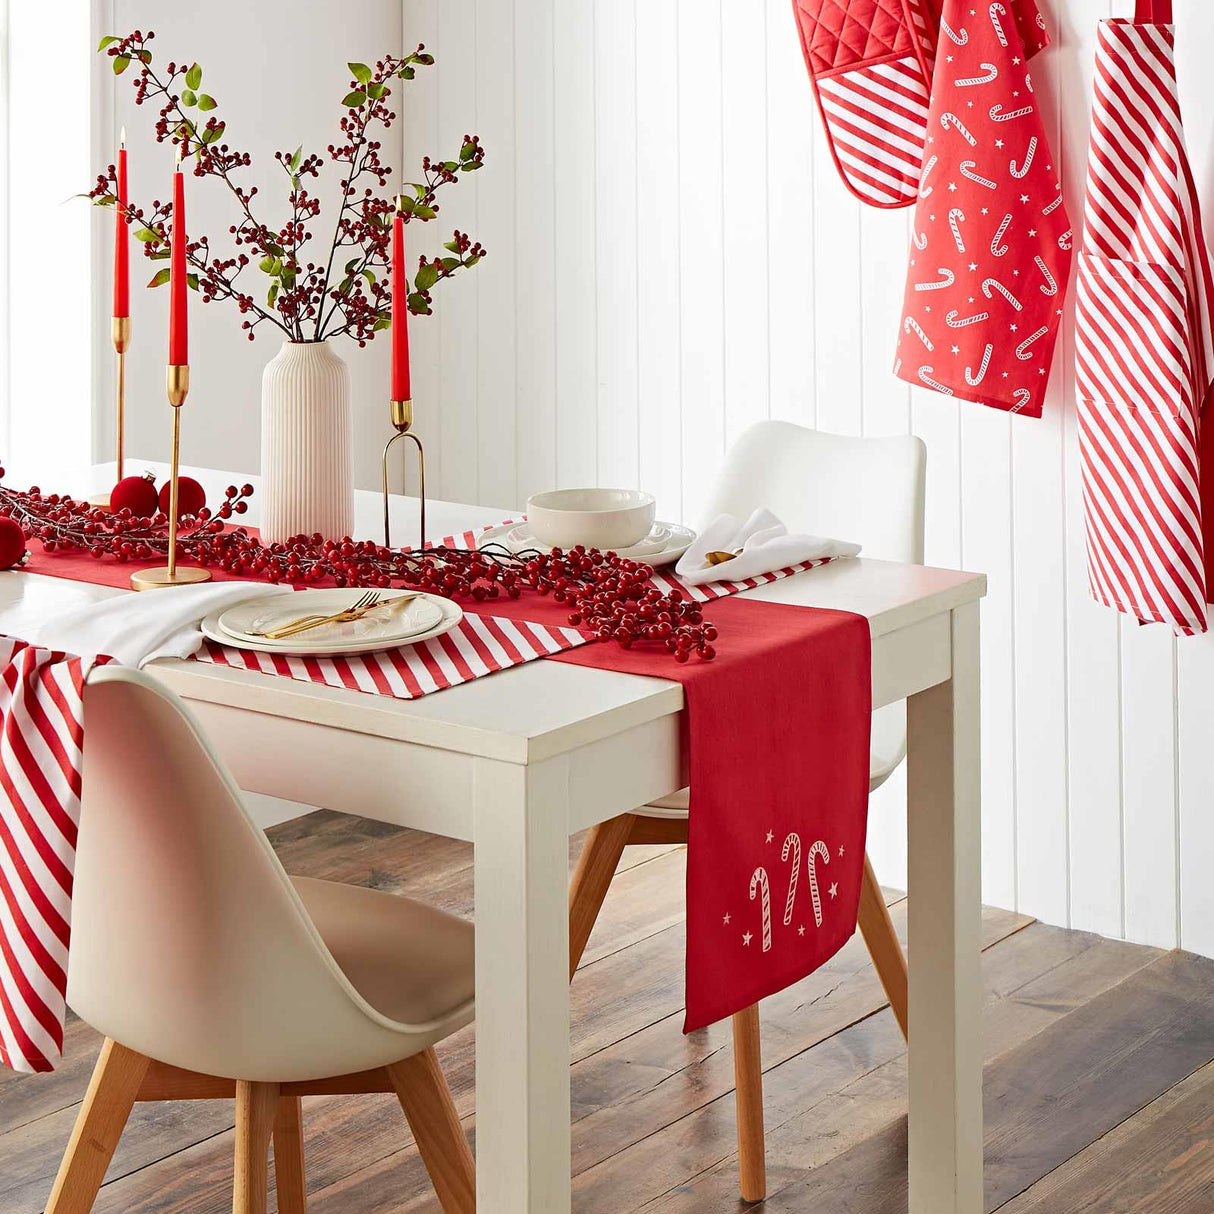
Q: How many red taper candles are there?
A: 3